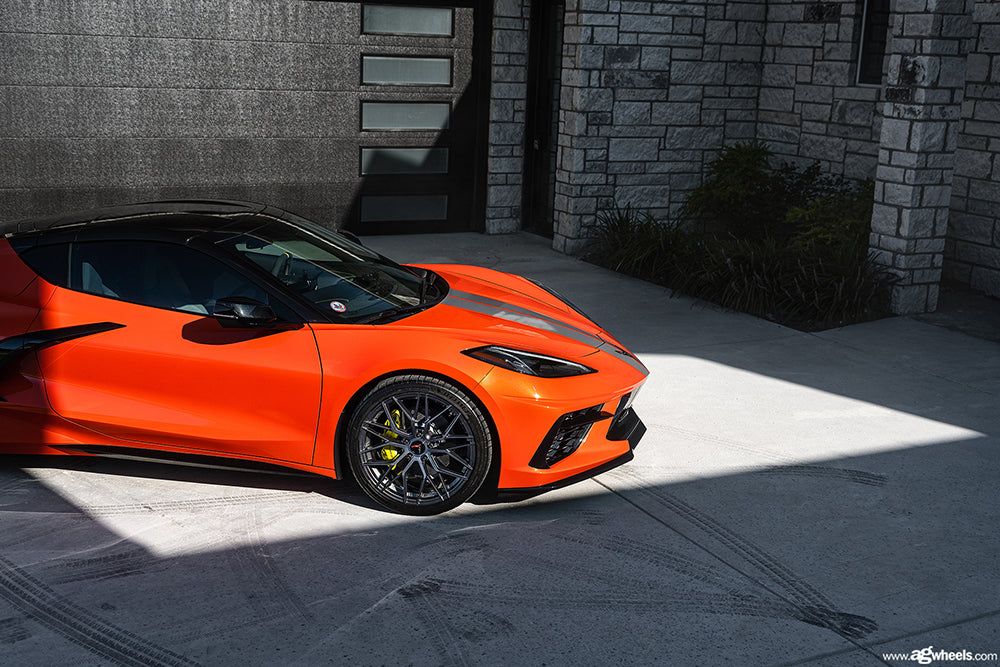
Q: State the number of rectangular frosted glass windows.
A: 5